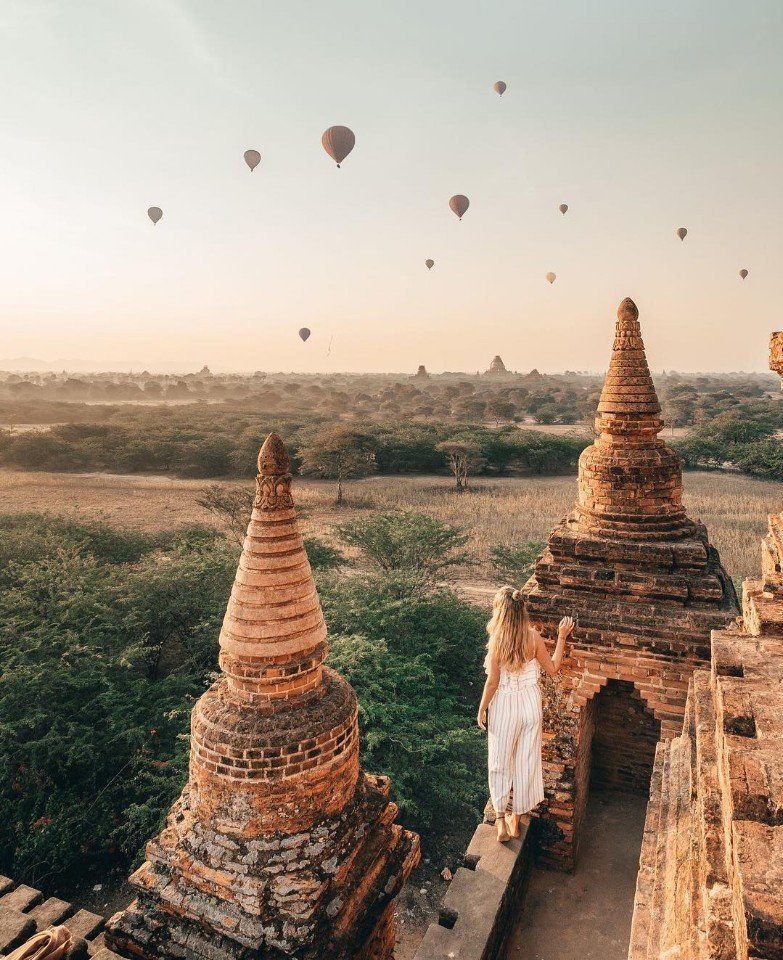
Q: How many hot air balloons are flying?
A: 11